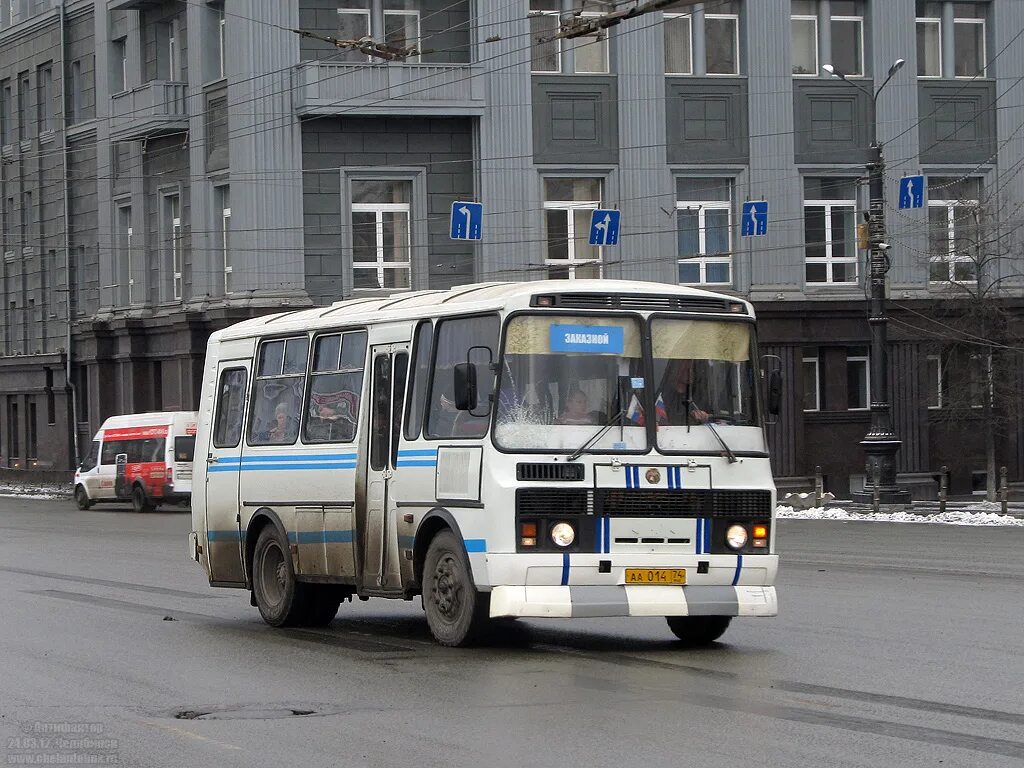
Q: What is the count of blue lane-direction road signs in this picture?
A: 4